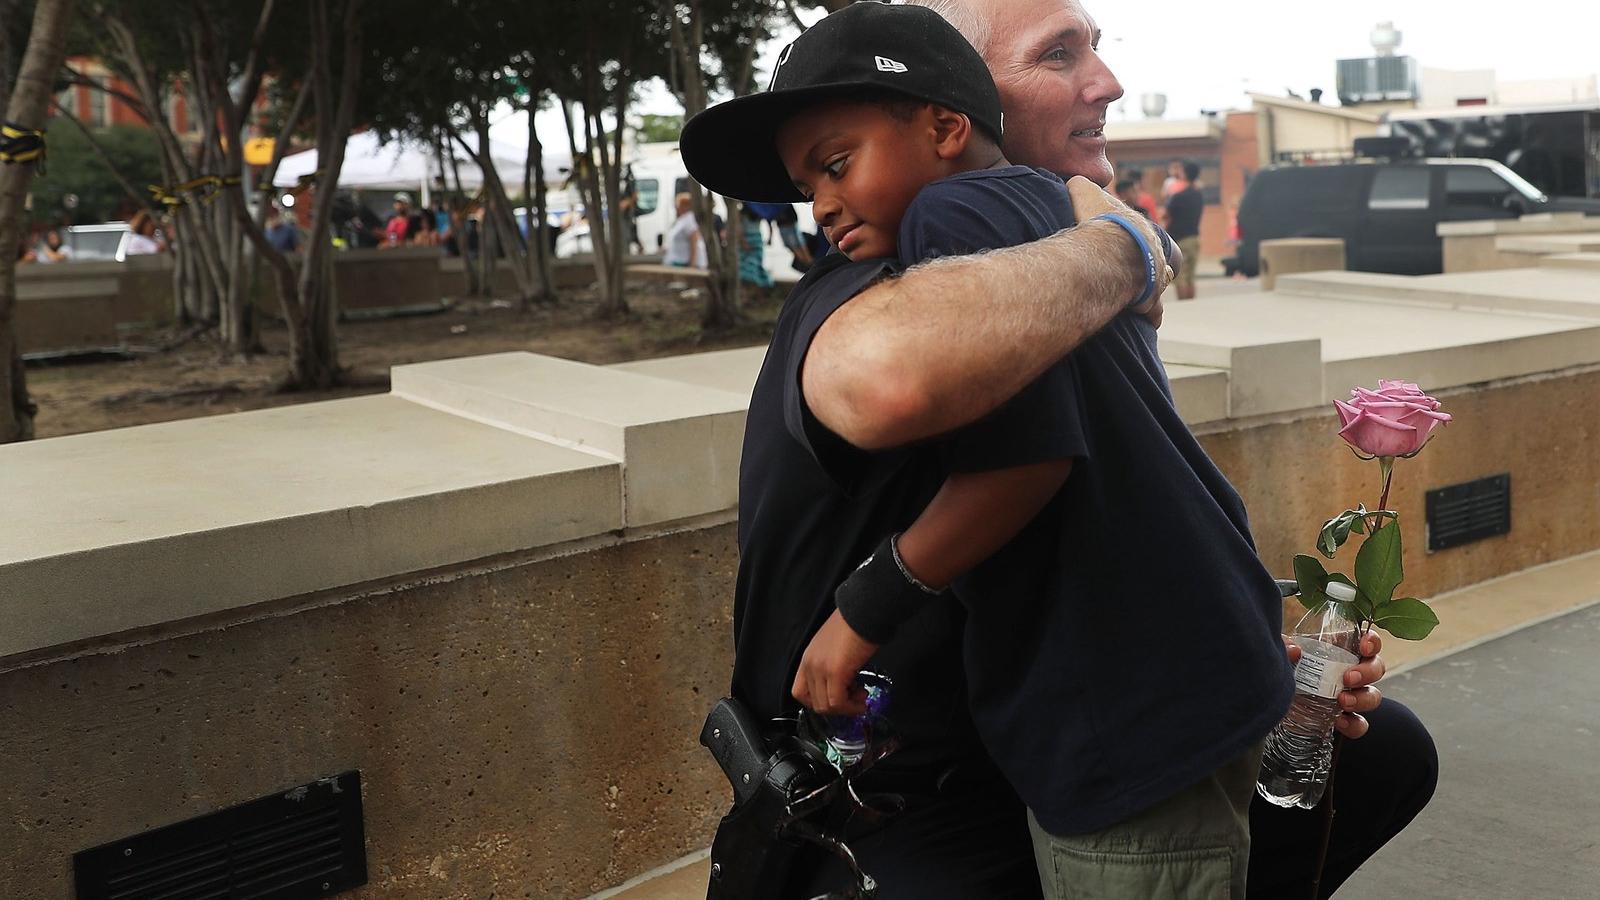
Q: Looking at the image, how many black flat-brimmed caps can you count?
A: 1